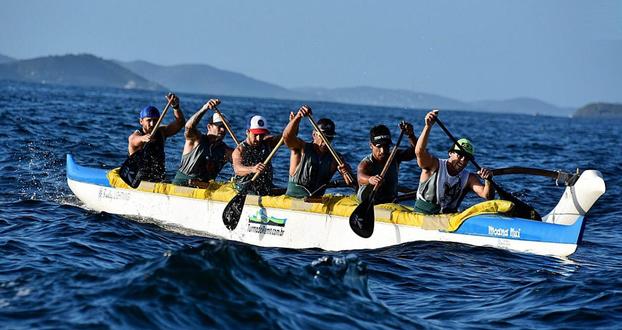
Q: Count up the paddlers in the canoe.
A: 6